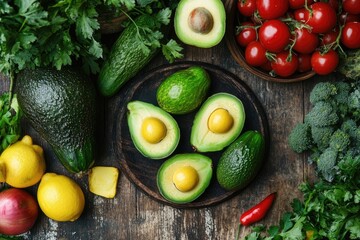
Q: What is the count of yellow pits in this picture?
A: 3